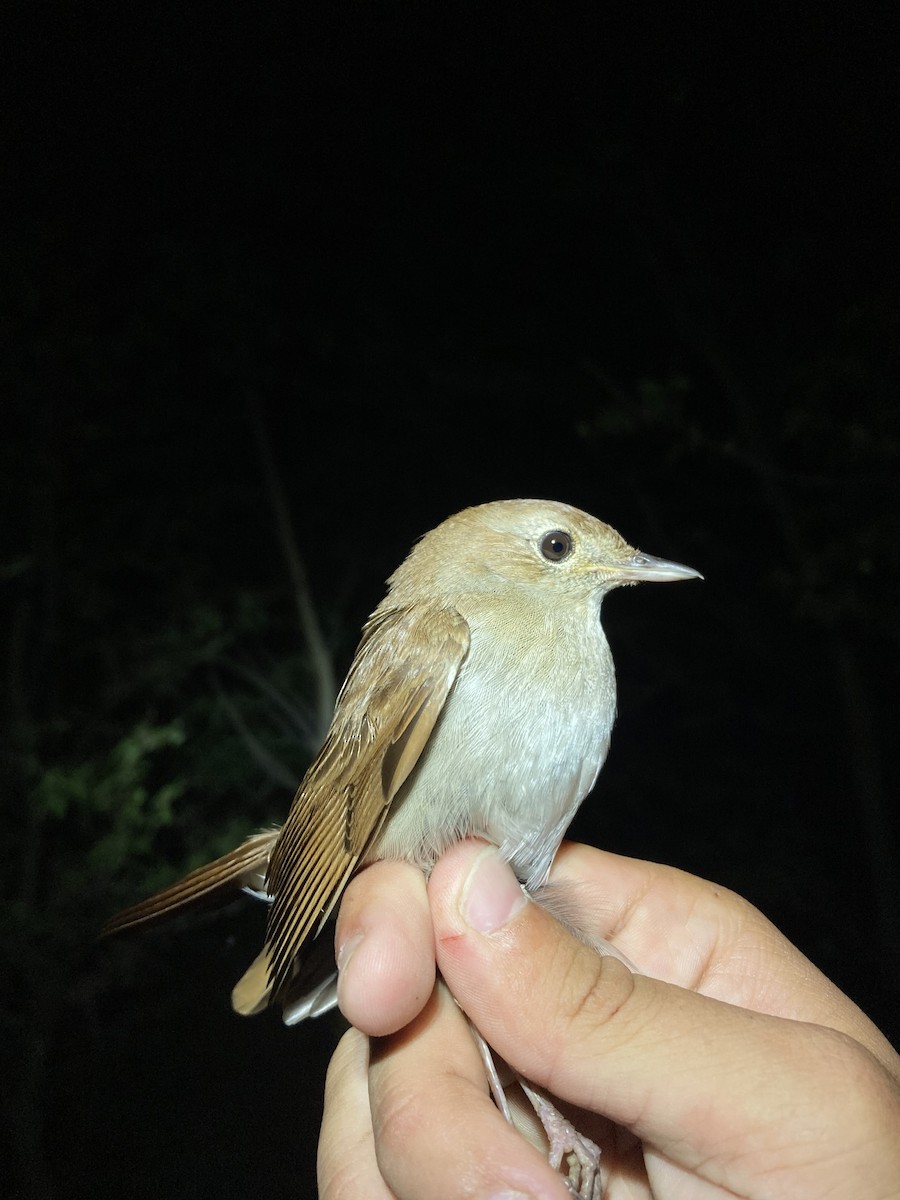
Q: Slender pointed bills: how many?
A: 1